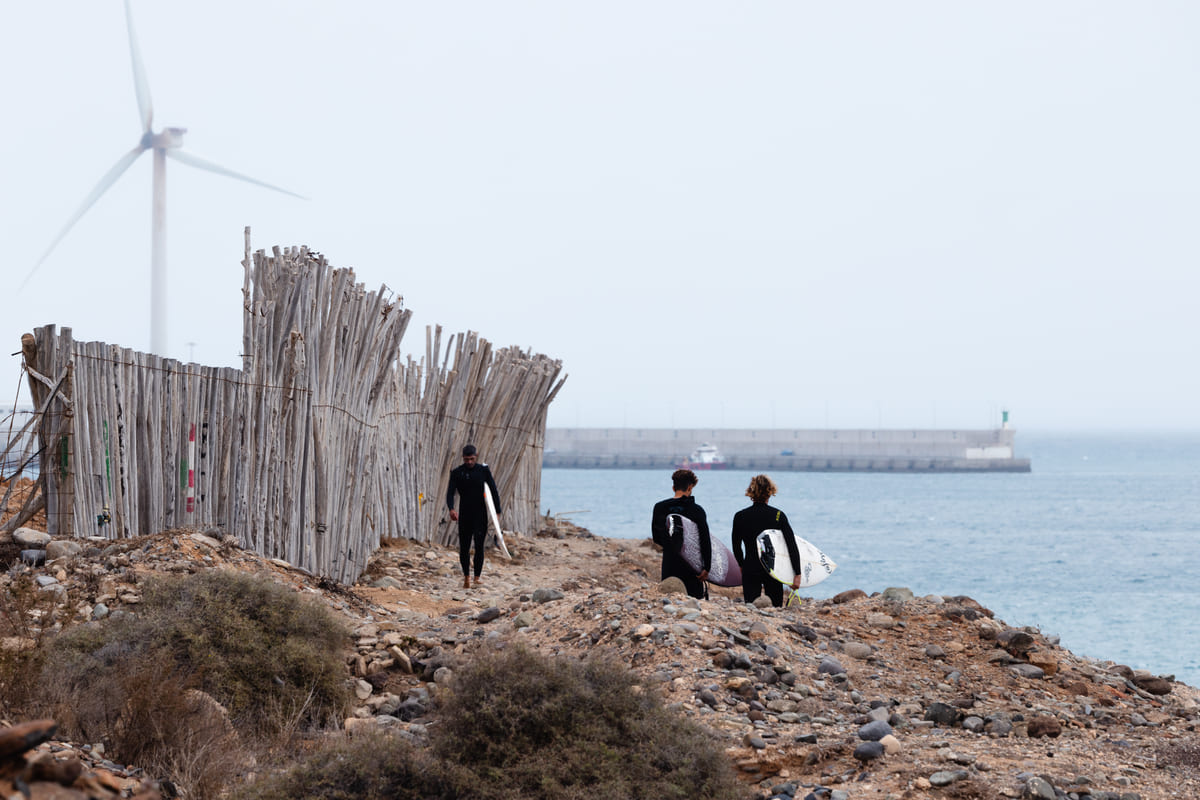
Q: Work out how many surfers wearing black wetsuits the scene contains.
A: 3